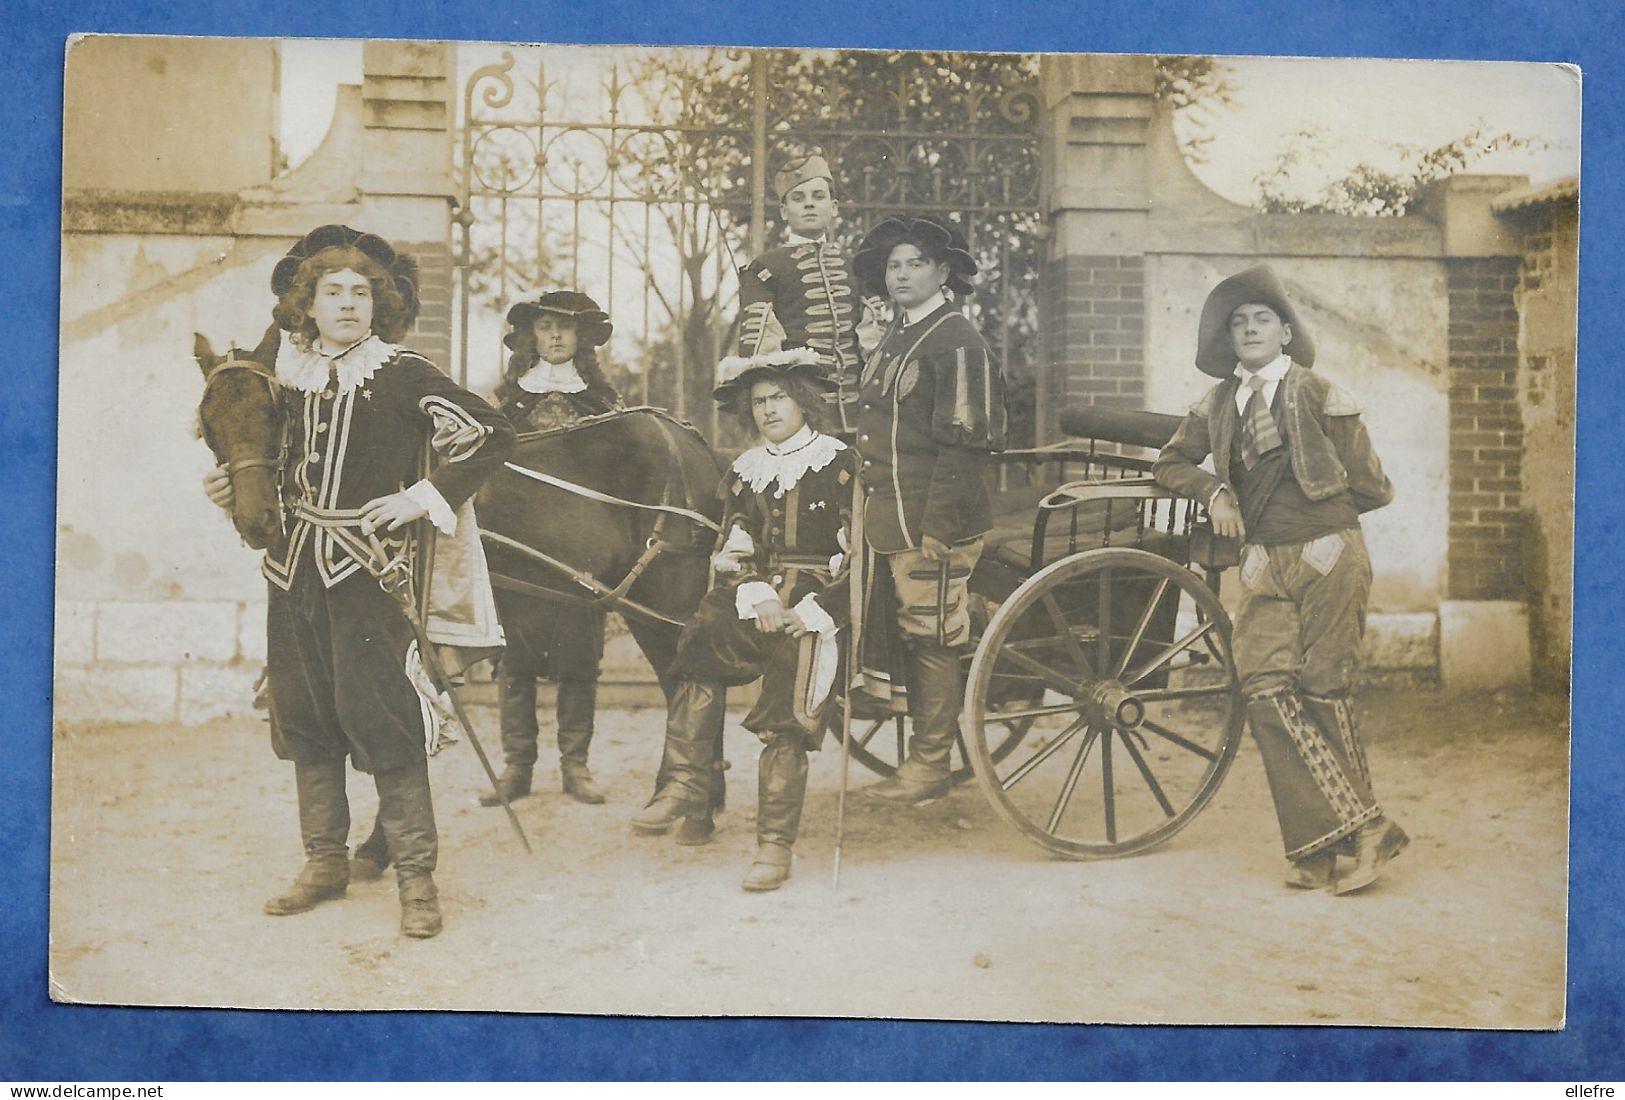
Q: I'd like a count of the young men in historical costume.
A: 6